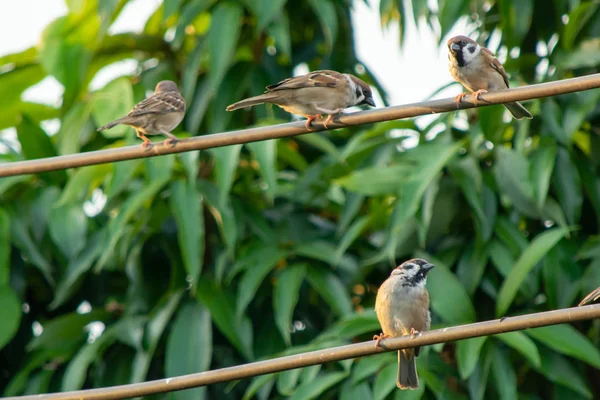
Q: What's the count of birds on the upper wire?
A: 3